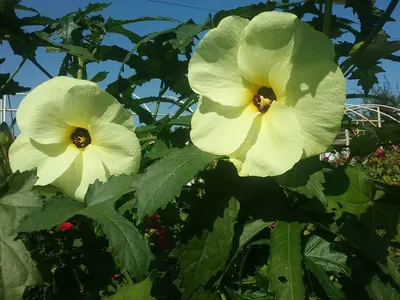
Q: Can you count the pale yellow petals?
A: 10